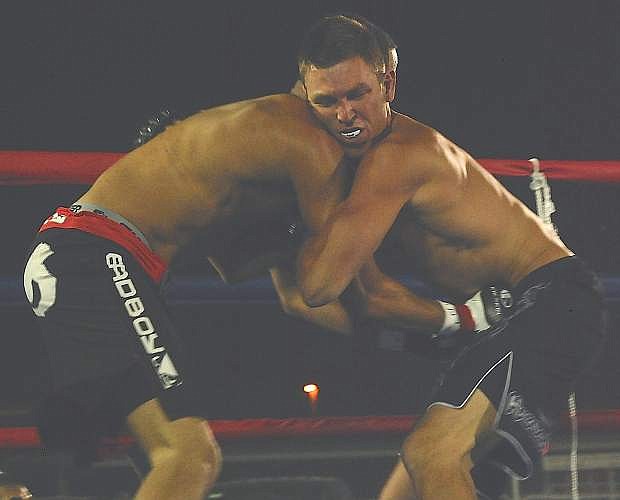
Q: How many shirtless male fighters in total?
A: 2